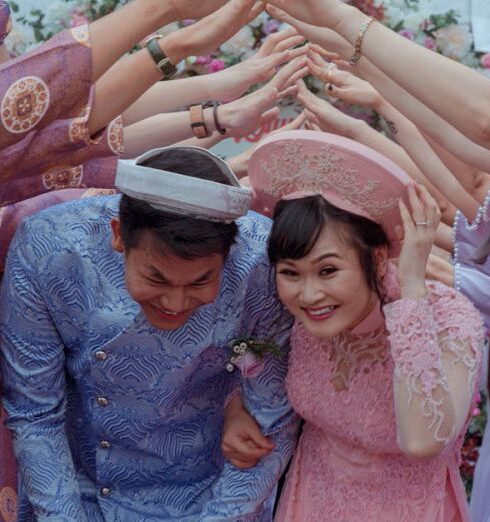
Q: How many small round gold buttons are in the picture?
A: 4